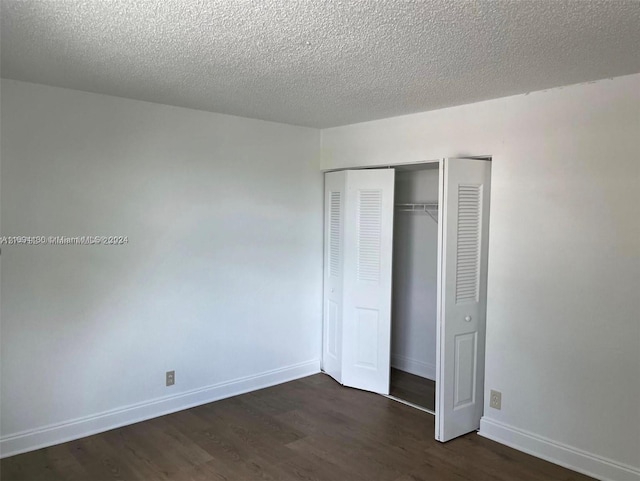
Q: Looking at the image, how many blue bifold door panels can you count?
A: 0